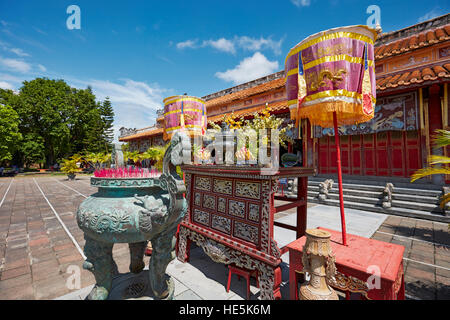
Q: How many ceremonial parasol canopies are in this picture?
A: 2